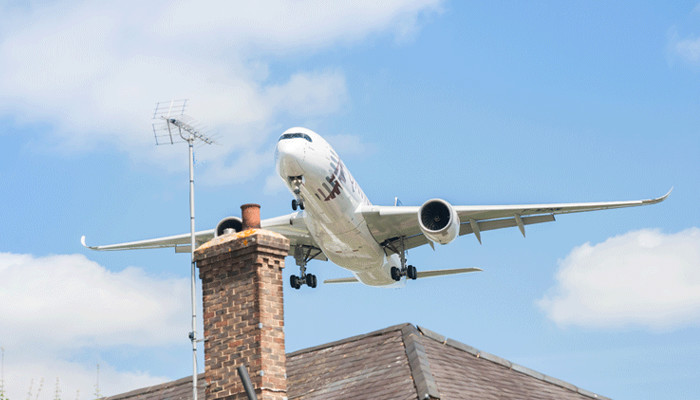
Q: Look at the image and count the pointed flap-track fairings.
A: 3